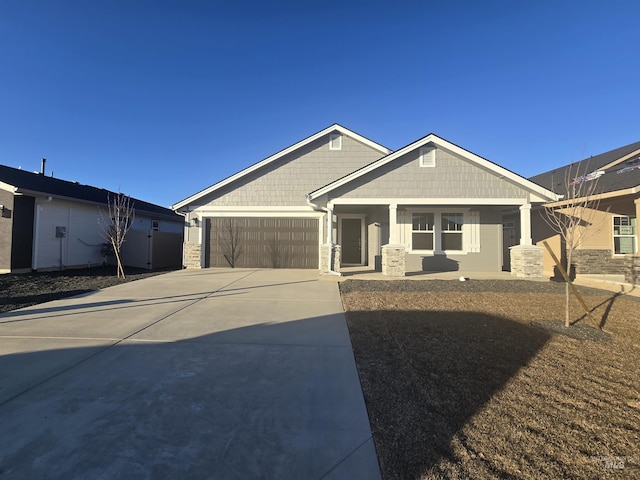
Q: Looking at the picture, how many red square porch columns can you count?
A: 0